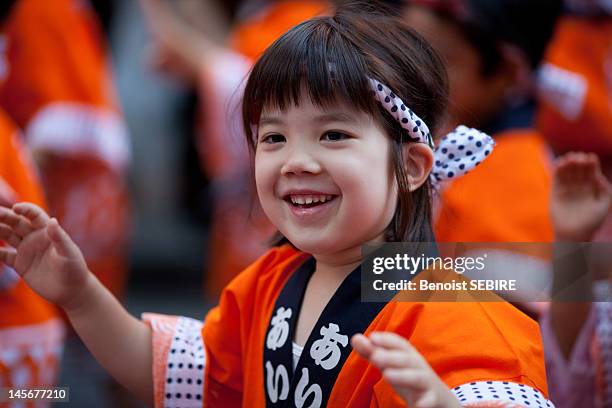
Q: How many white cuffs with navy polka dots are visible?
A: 2